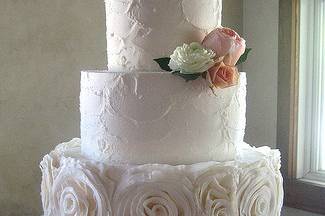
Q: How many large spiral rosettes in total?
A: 4